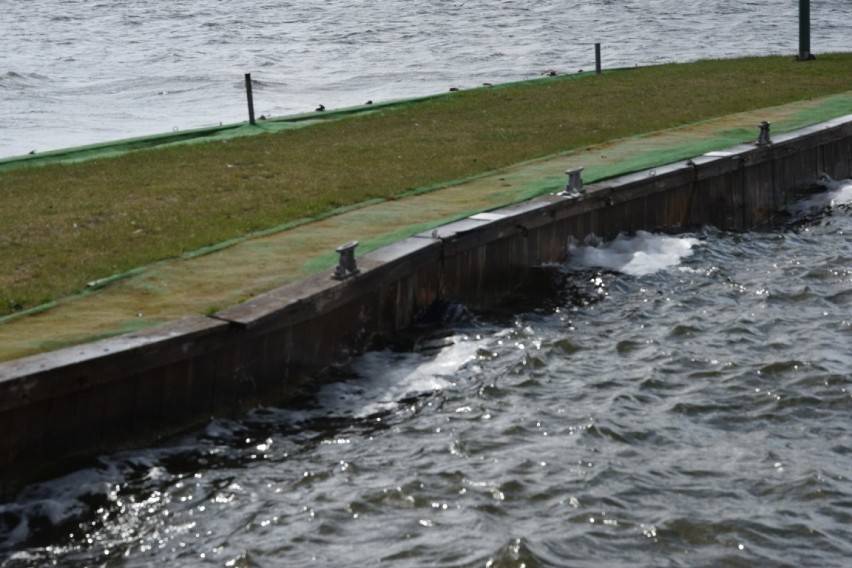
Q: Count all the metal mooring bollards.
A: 3